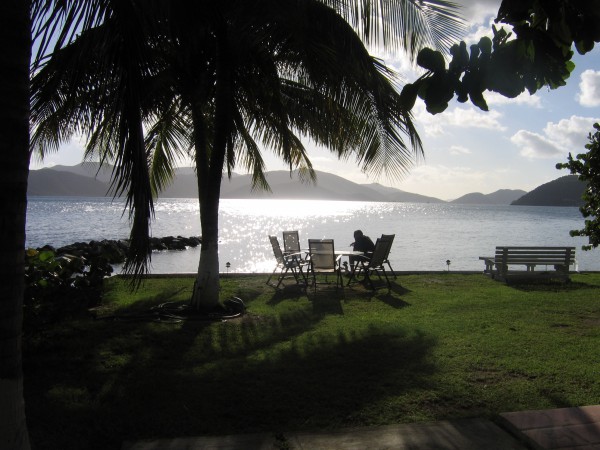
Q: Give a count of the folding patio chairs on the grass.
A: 5